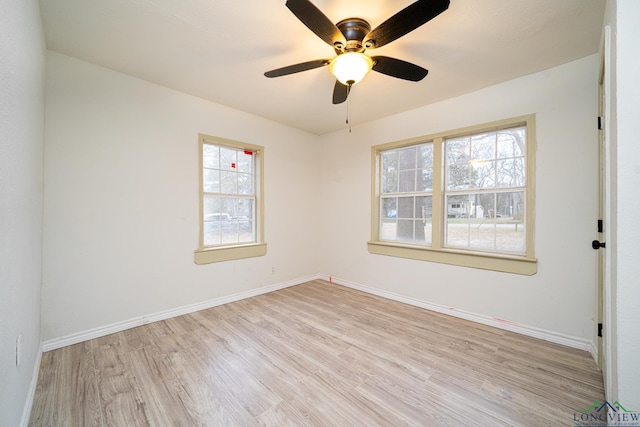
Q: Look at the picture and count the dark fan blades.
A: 5